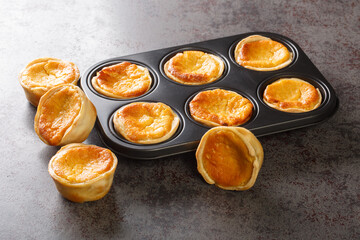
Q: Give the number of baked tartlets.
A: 10